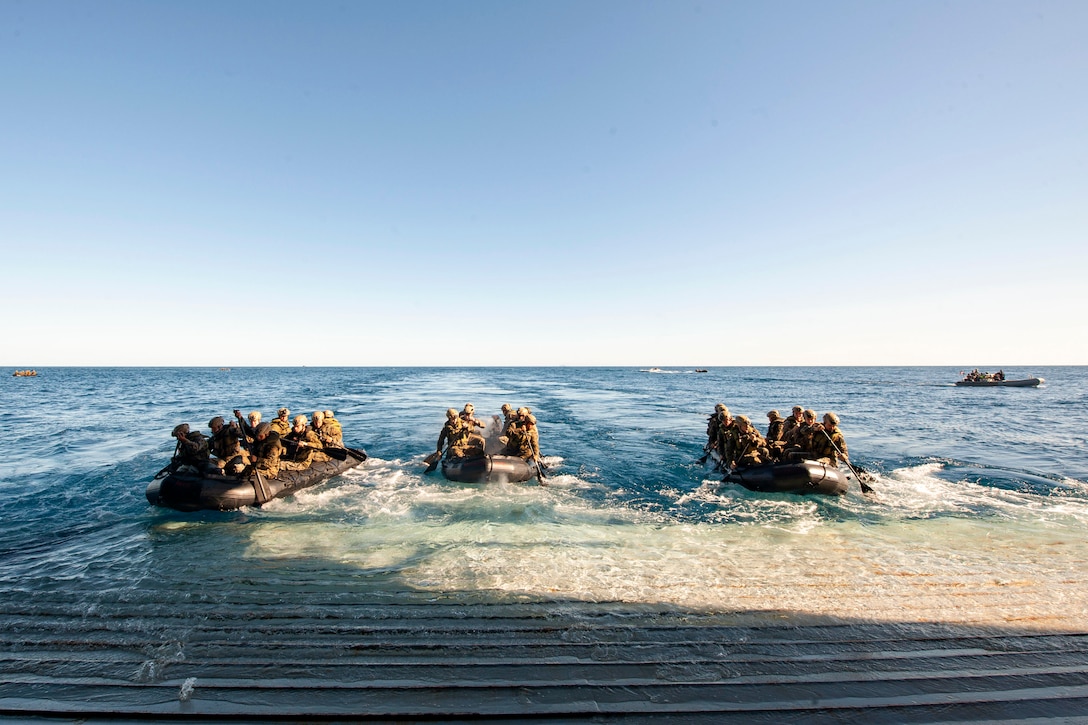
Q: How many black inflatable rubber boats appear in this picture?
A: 3